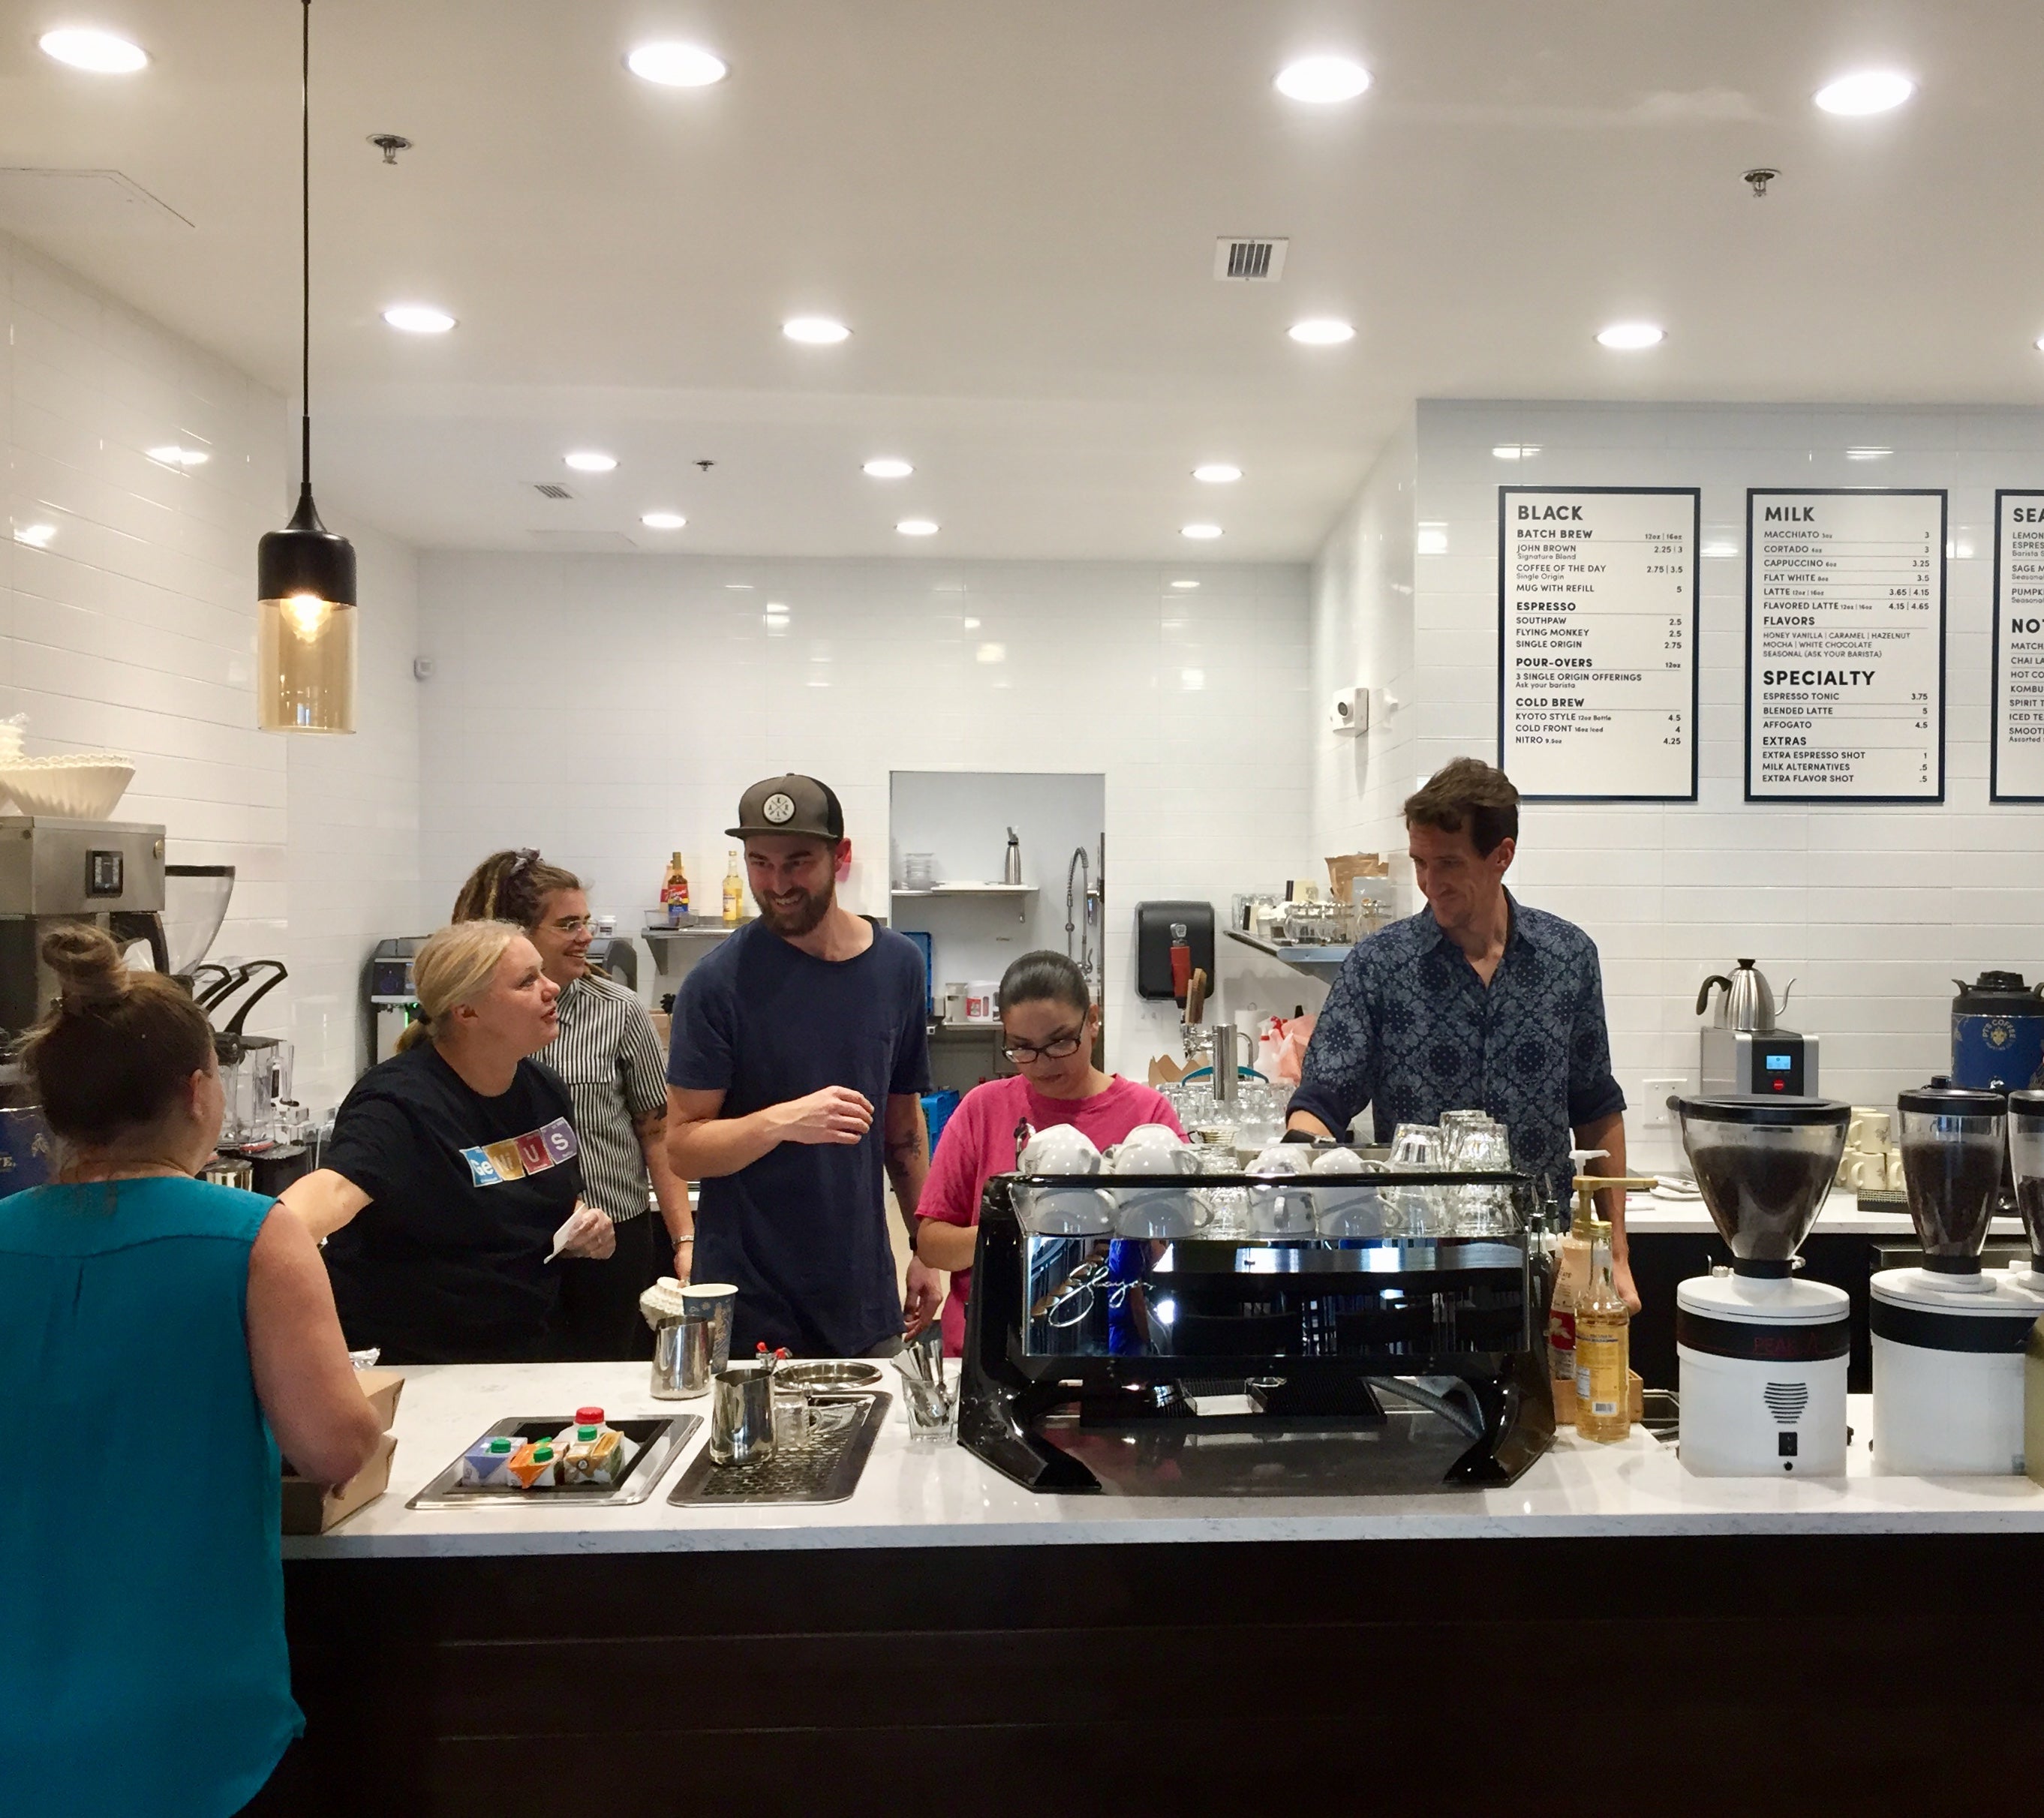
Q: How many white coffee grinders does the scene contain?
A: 2